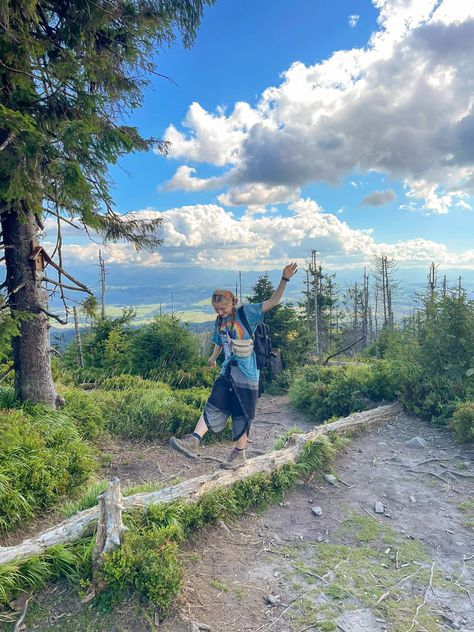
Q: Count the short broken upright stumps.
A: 1